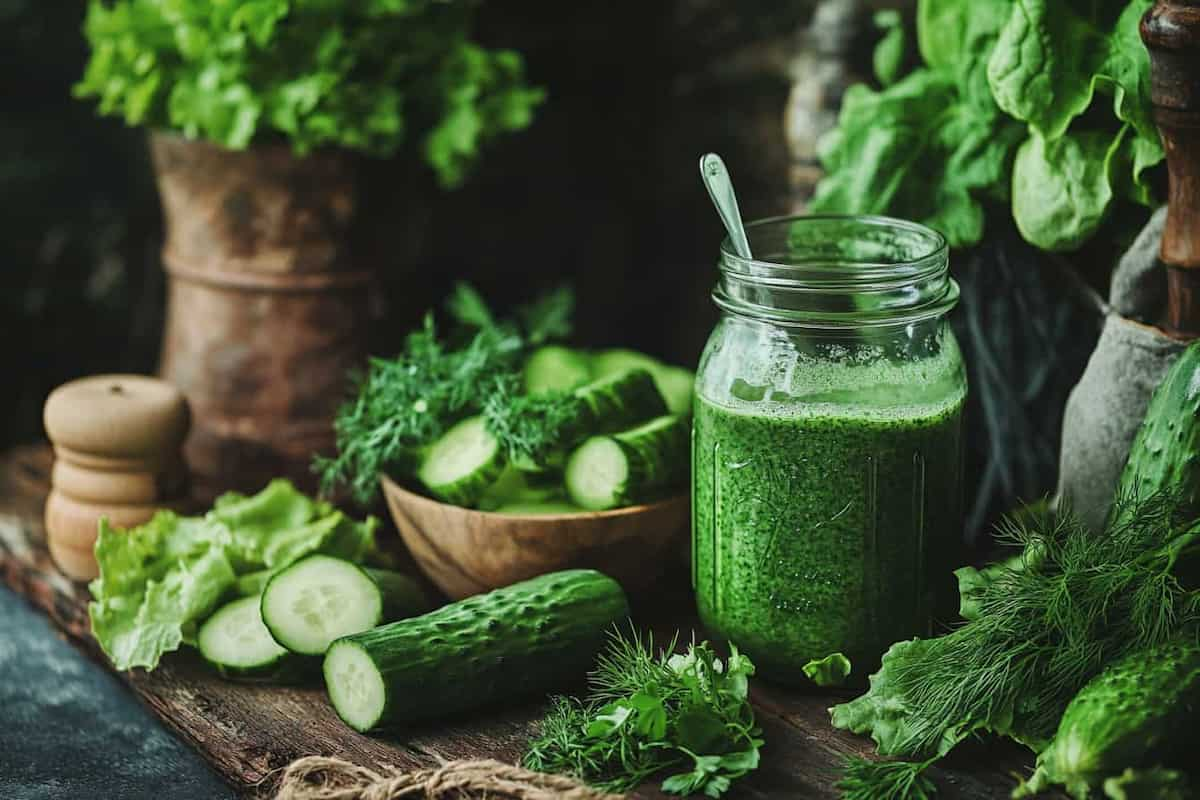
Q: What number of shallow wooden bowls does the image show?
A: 1